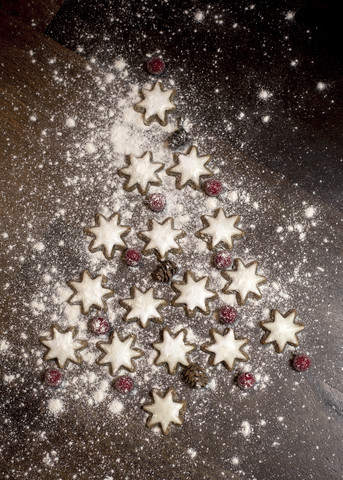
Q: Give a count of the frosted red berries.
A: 11